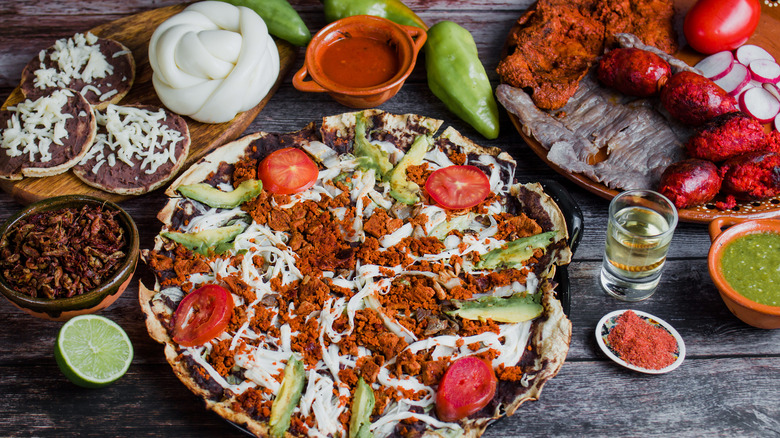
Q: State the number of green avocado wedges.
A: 8